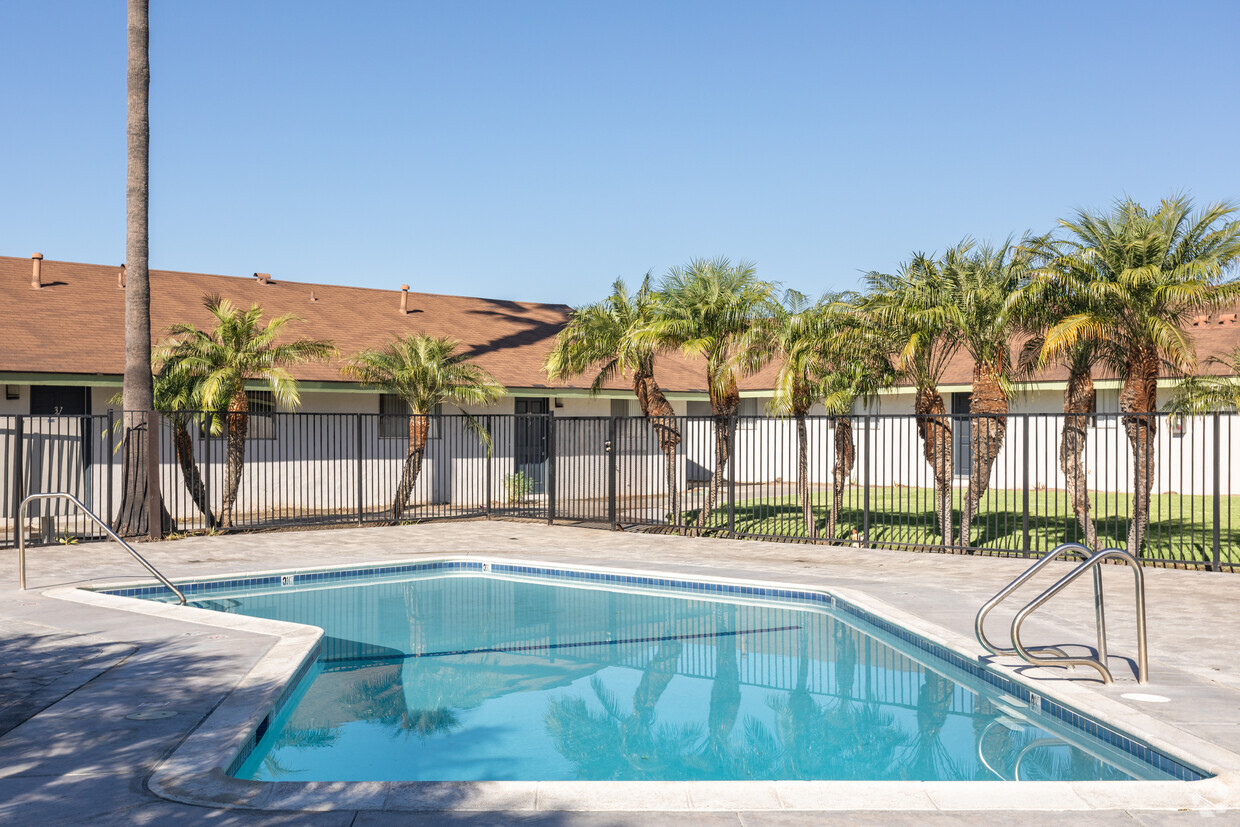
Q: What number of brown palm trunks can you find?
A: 12